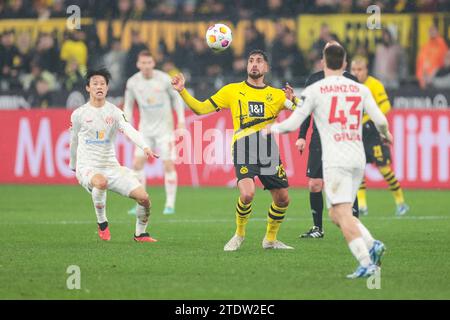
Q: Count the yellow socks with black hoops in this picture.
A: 4